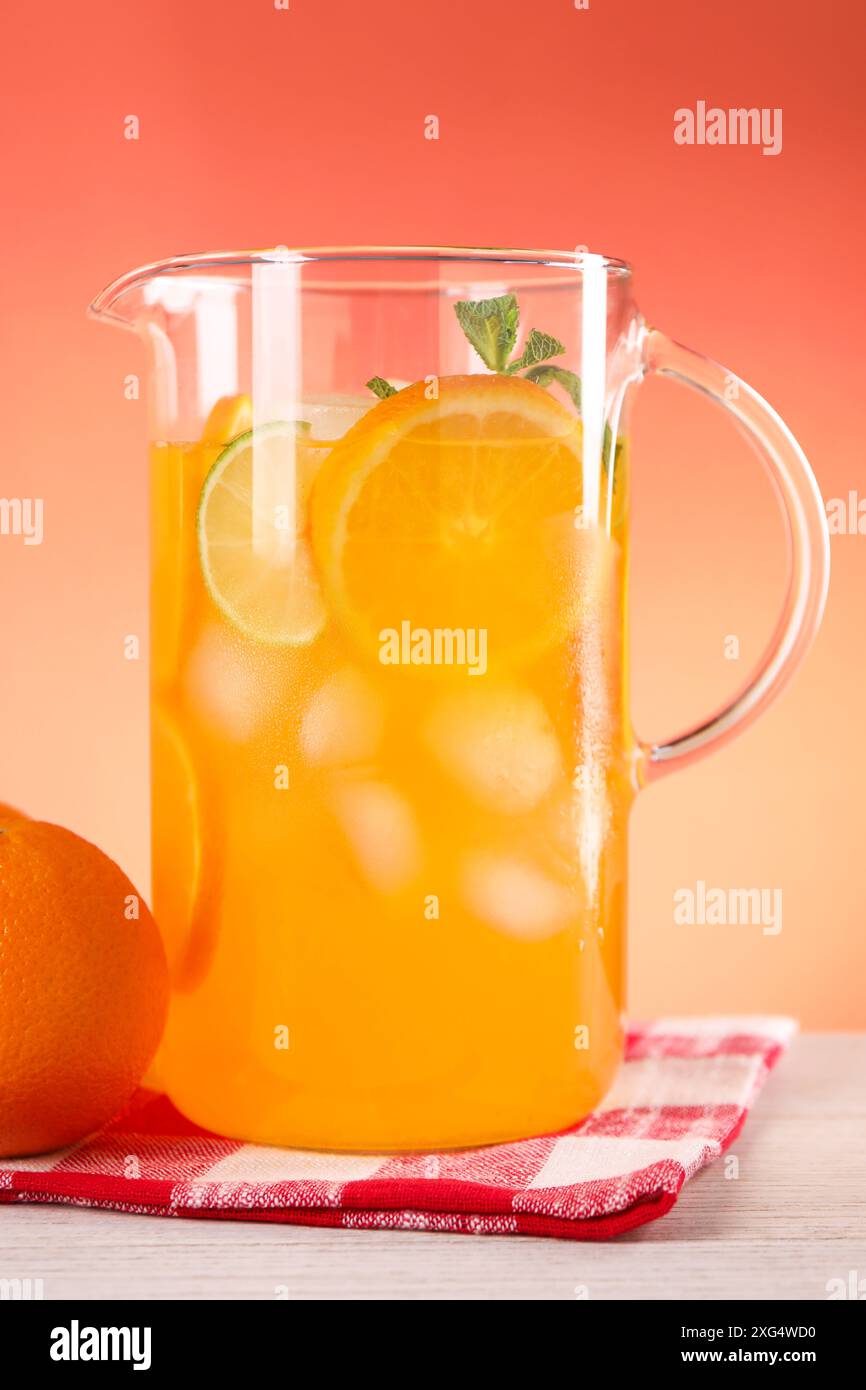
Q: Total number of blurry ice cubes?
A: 5